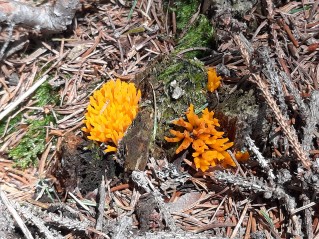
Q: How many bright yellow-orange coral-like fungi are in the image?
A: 3